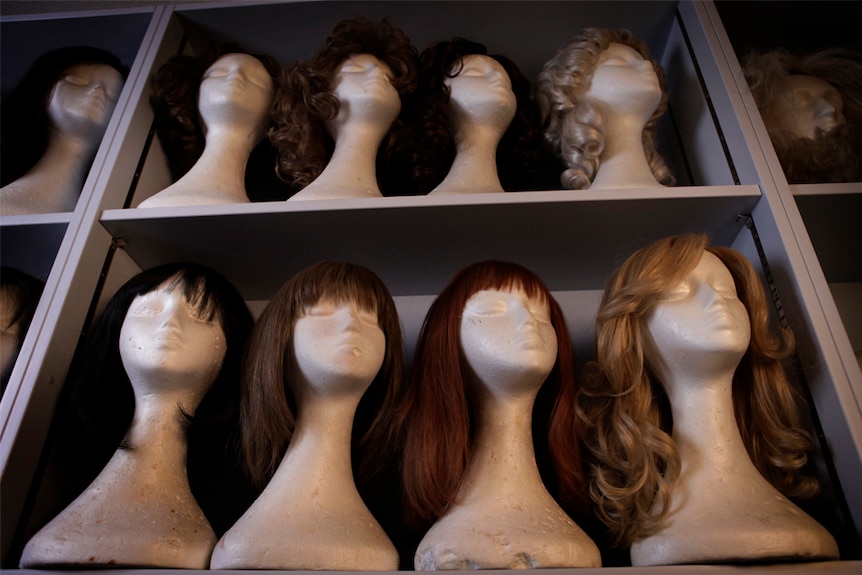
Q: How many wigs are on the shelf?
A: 11